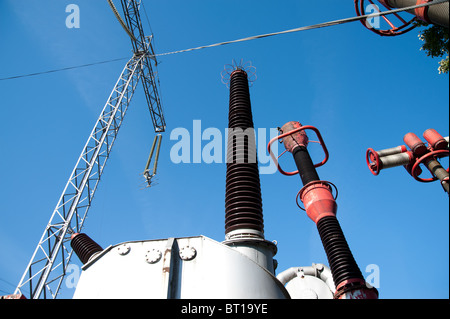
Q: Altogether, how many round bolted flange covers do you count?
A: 3